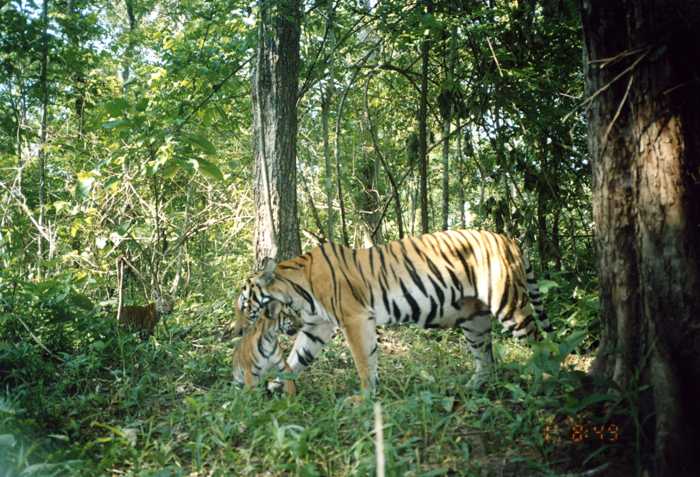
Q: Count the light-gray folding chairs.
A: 0